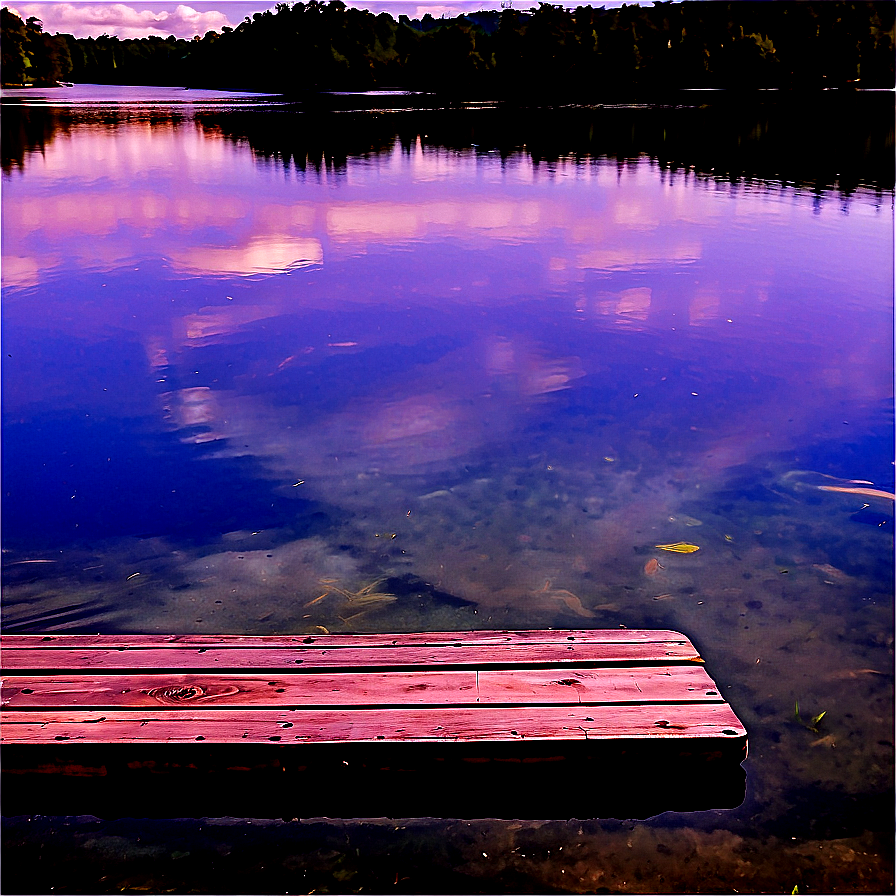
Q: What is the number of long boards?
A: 4